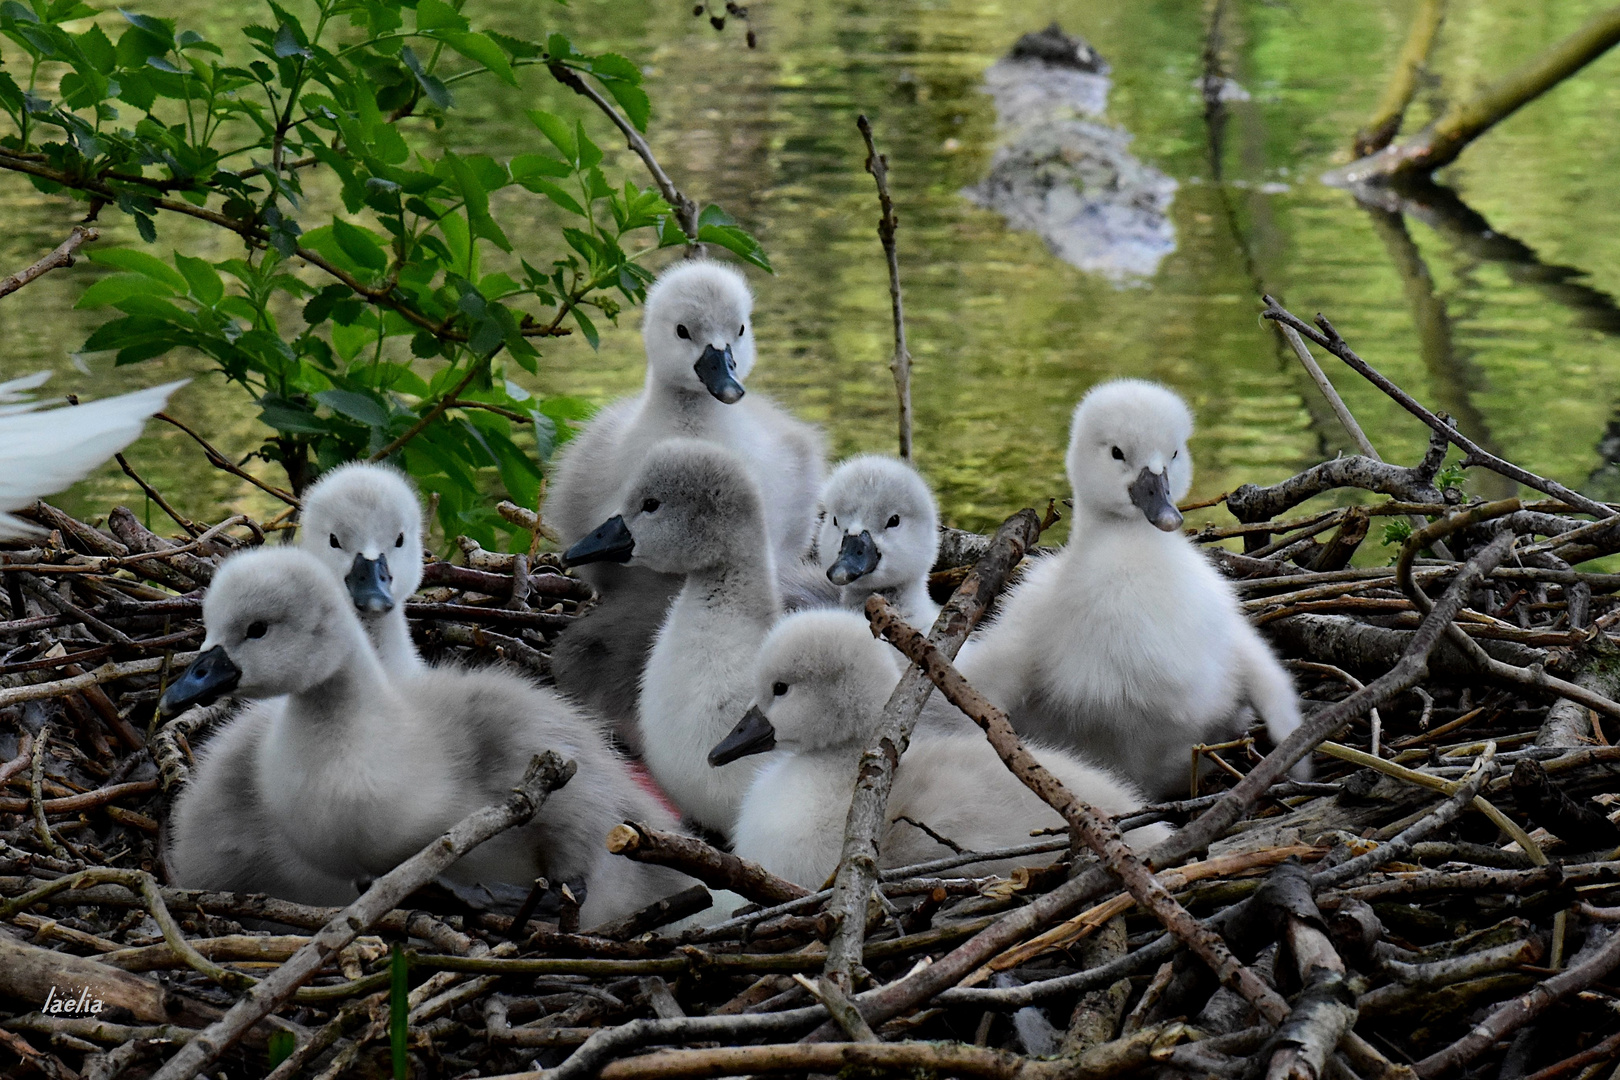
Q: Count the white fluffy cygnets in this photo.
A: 7